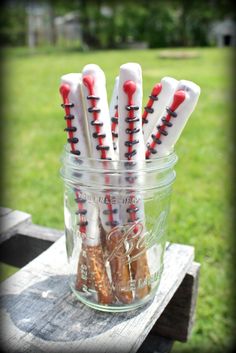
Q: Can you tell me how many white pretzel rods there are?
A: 6